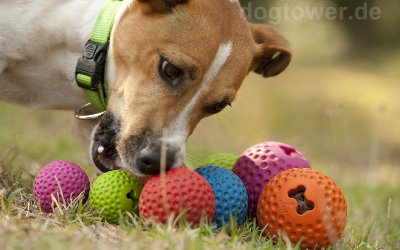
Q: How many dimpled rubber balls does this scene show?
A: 7